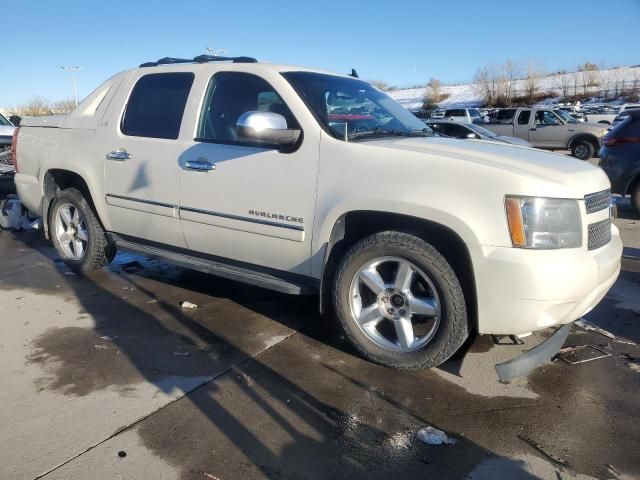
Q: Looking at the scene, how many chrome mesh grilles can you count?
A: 2